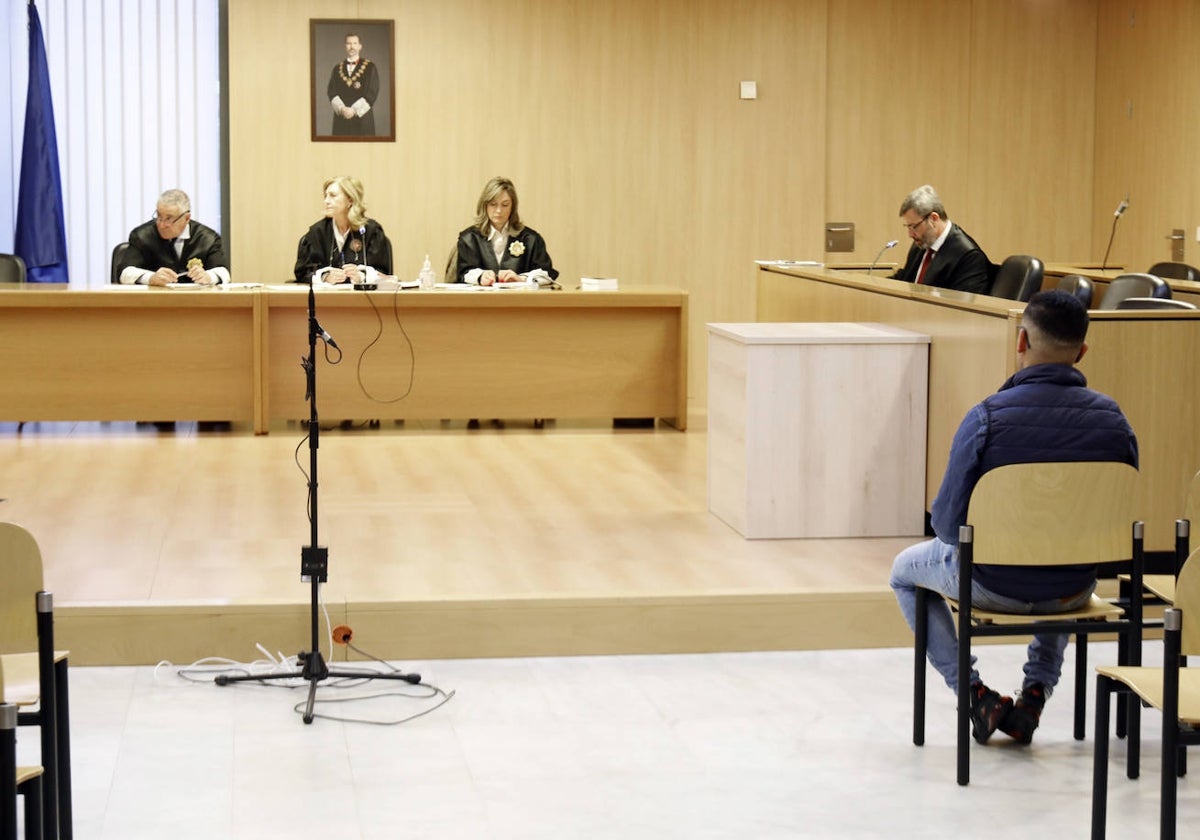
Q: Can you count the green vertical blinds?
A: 0